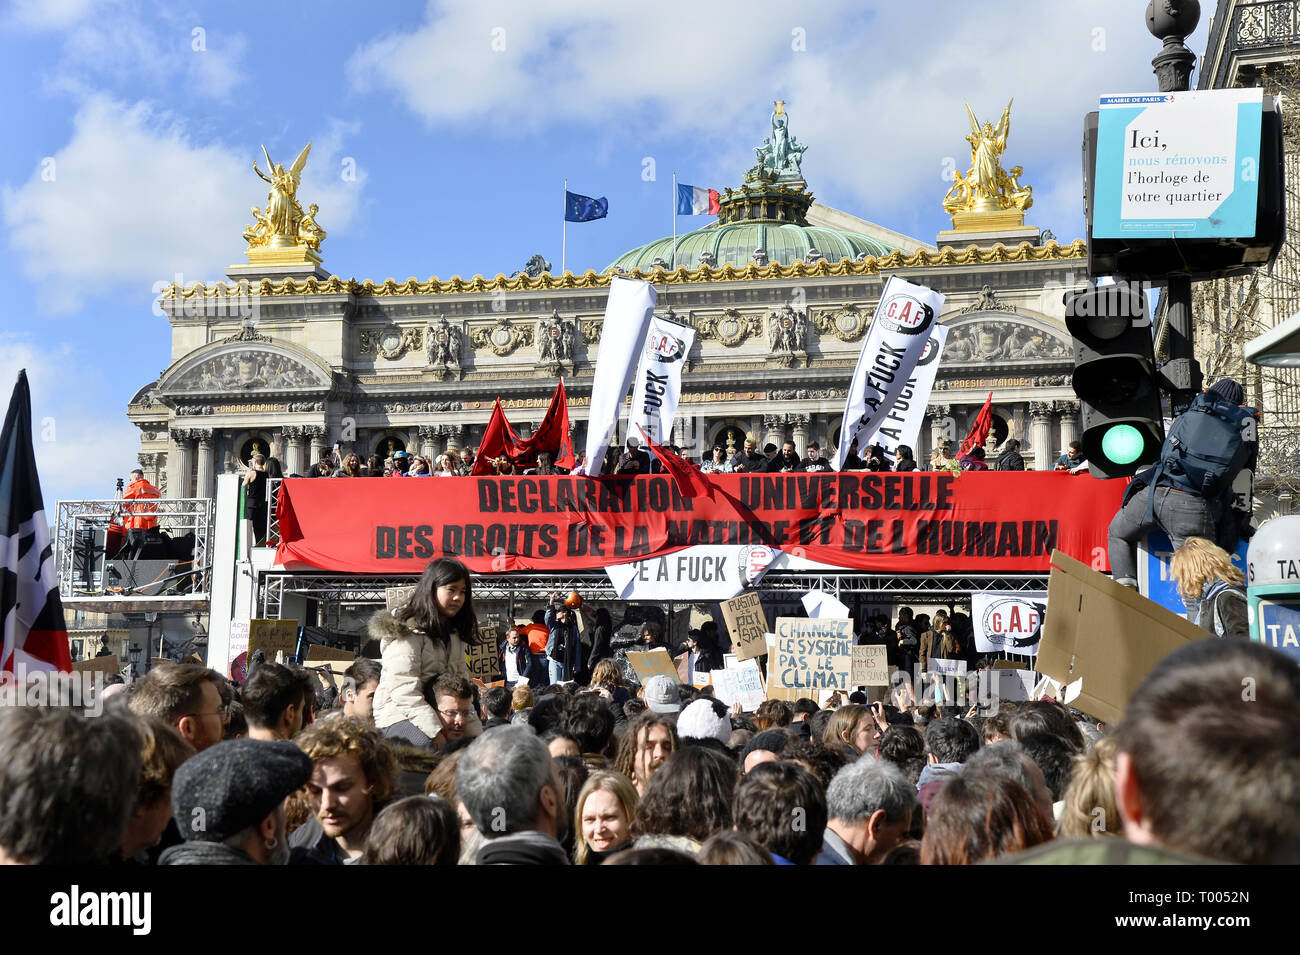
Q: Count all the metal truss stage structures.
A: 2